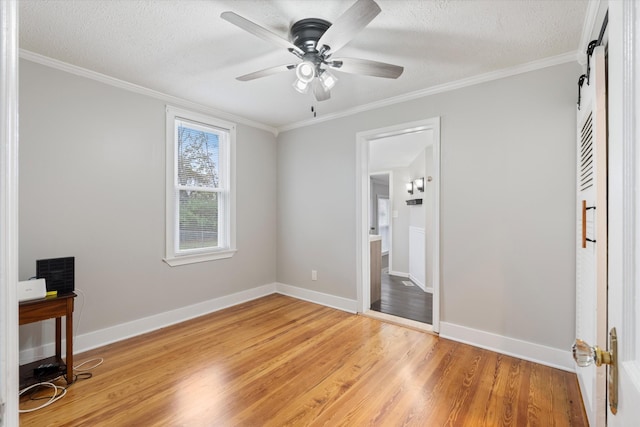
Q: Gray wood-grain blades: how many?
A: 5